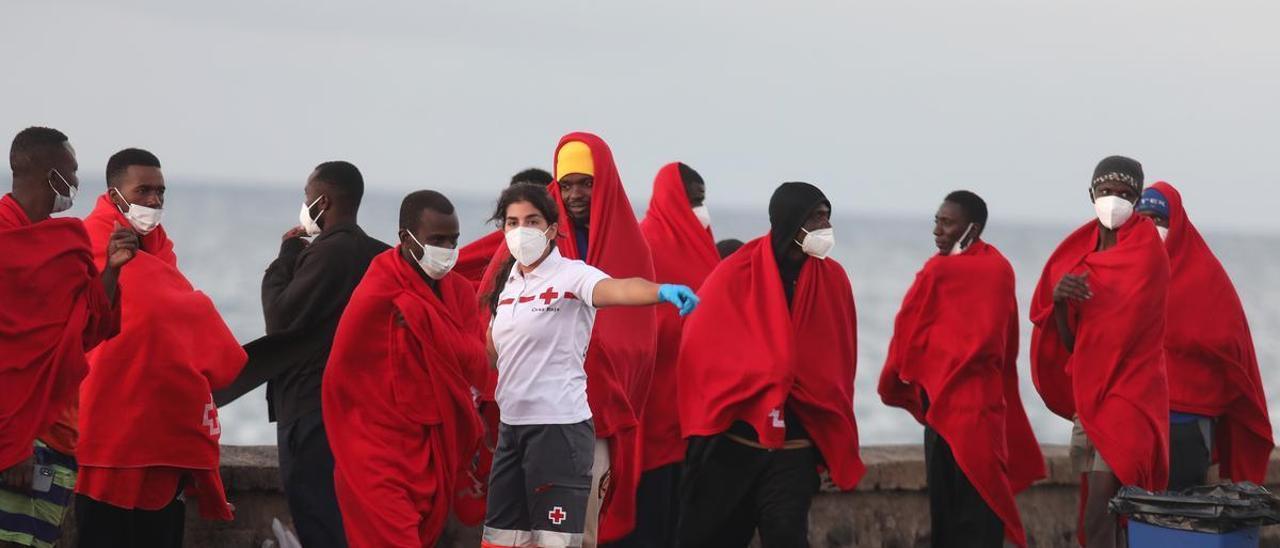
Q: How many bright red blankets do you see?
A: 10